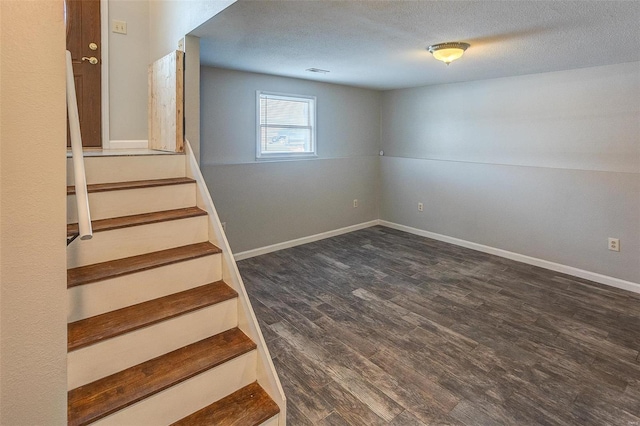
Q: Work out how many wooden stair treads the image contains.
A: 6